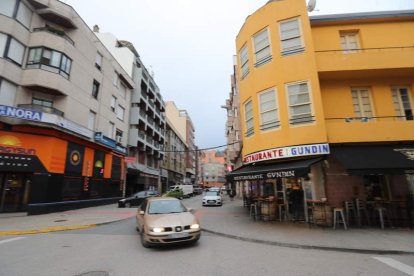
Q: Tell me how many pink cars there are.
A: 0